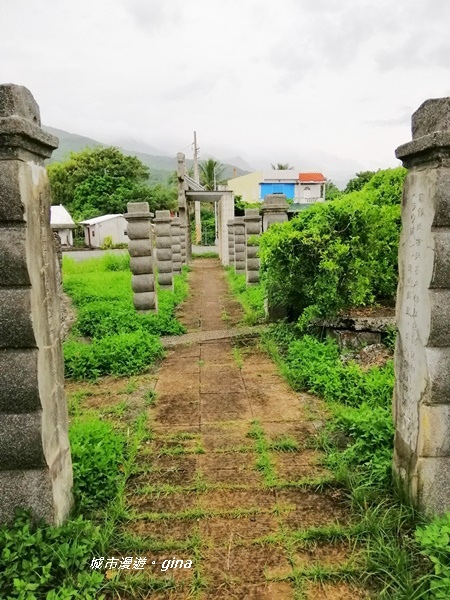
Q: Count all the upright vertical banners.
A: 0